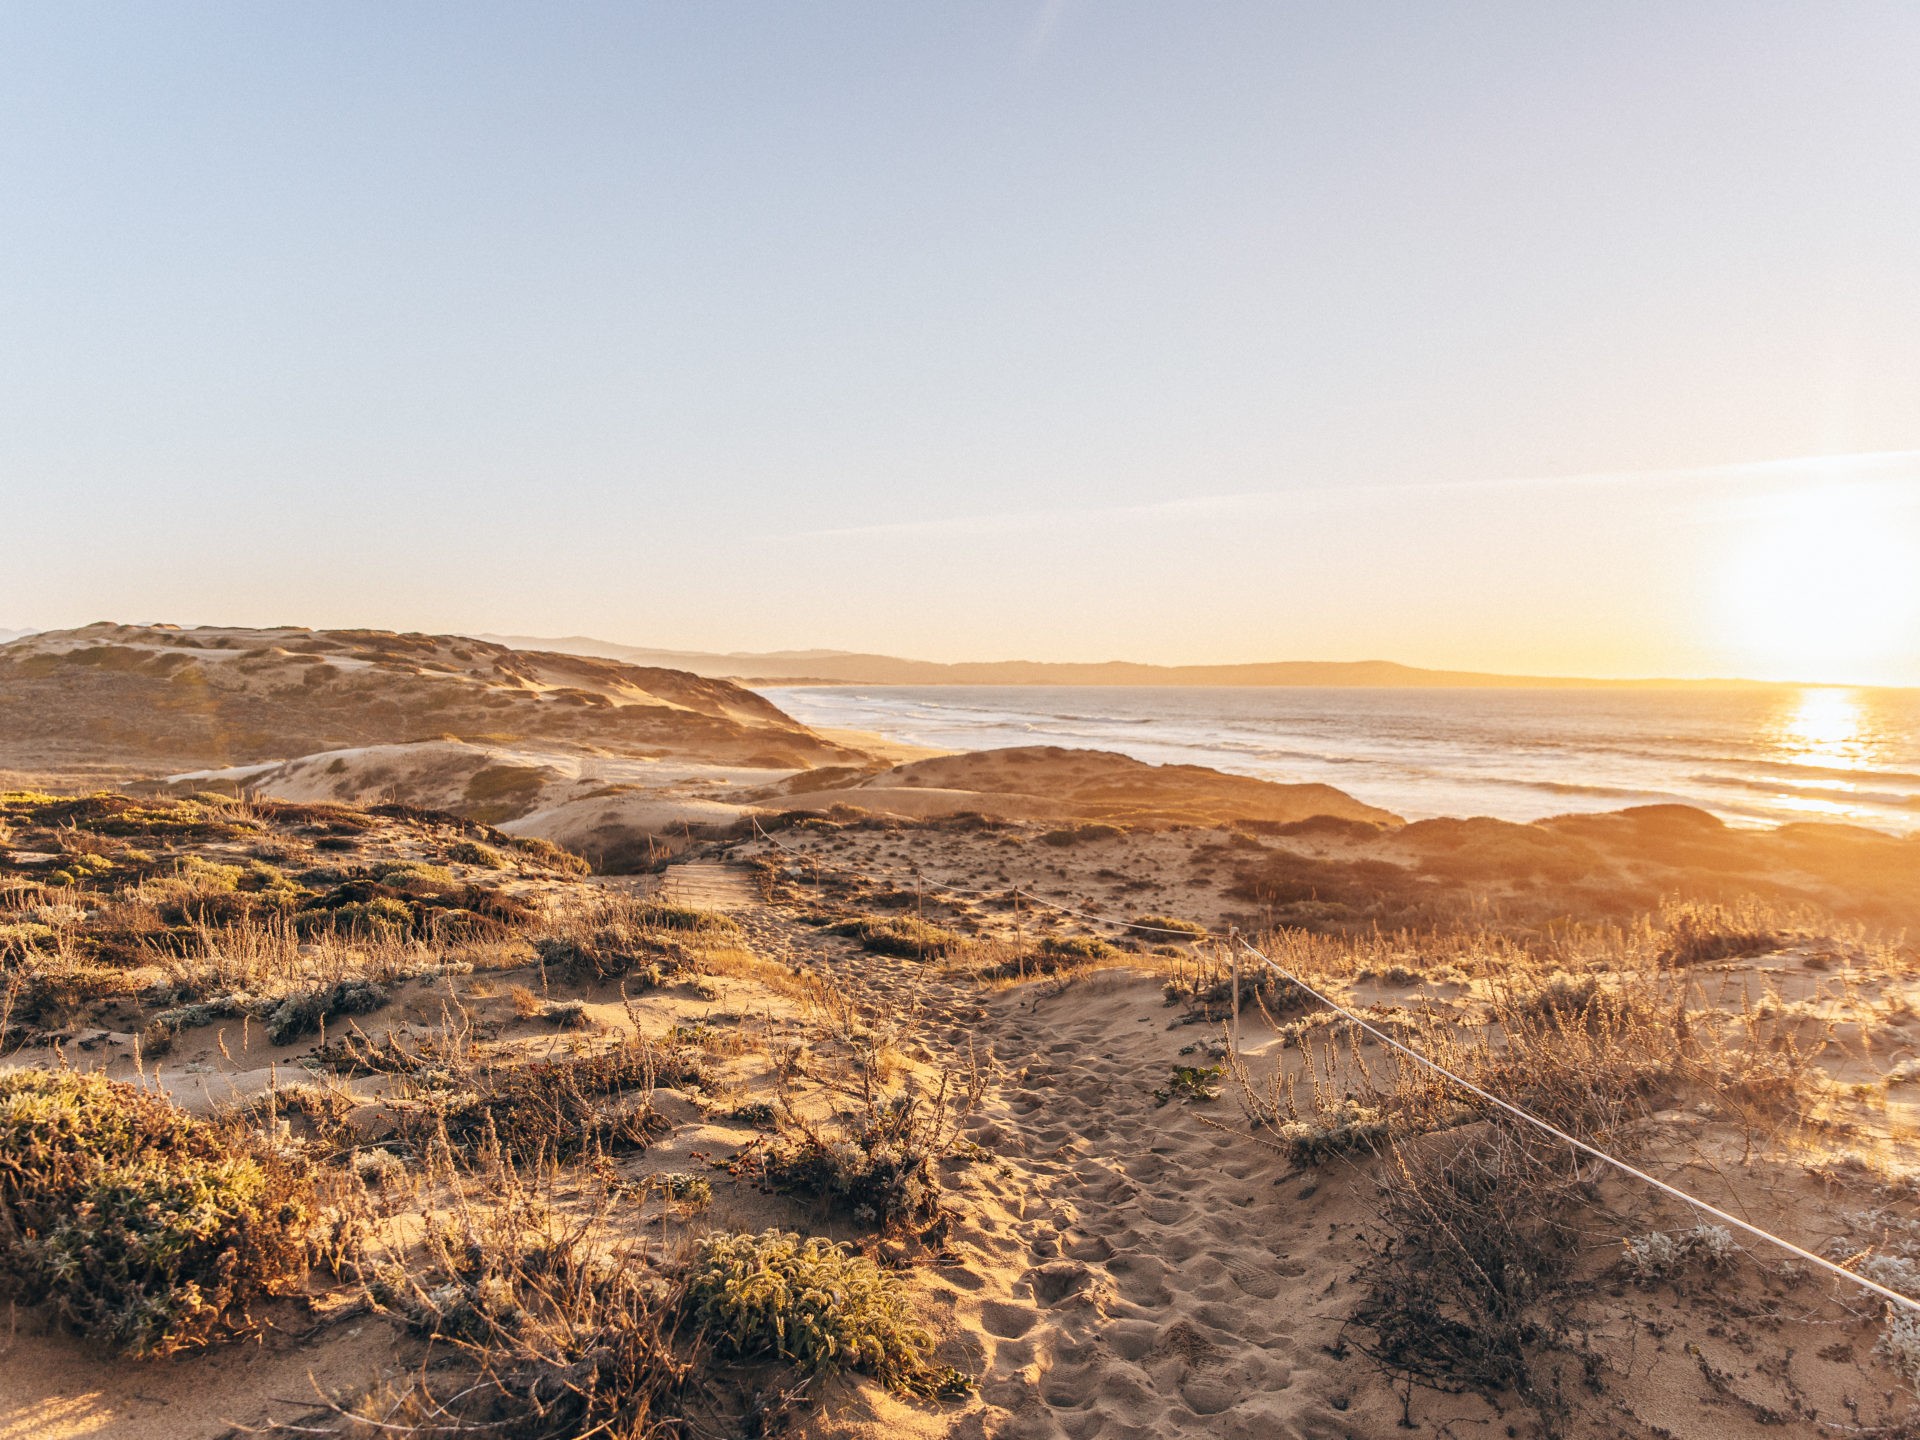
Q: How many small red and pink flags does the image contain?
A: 0